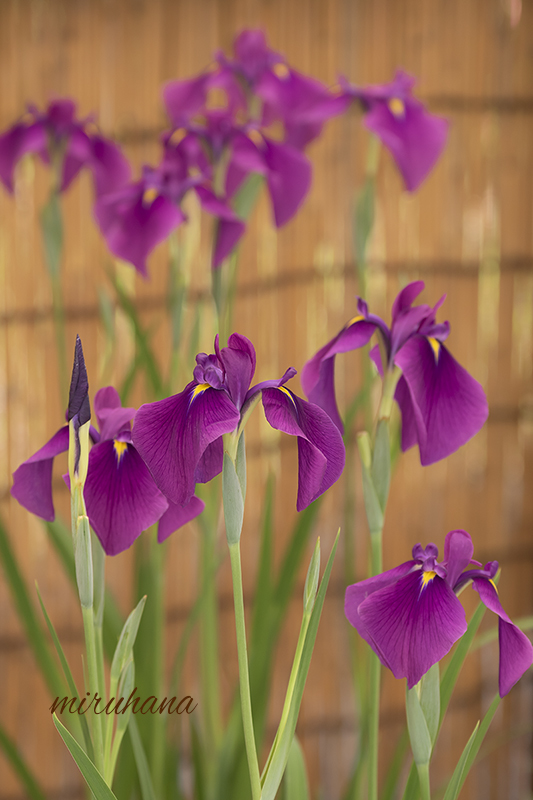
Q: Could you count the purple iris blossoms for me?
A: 9